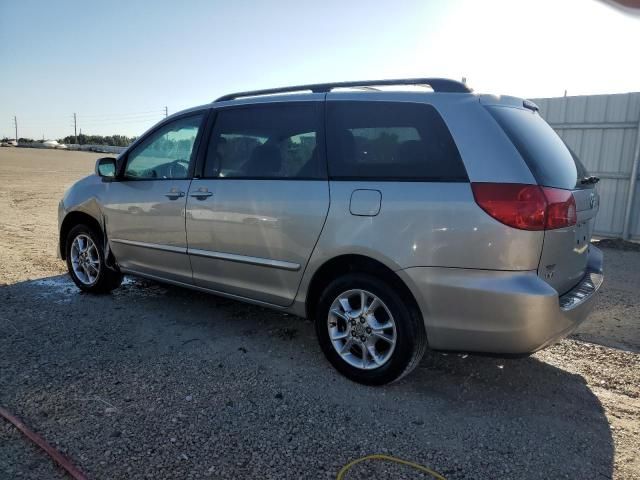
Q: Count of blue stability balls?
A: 0